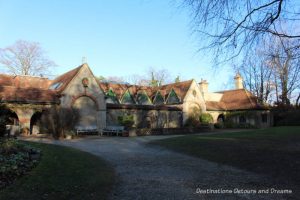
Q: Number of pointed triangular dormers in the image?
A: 5